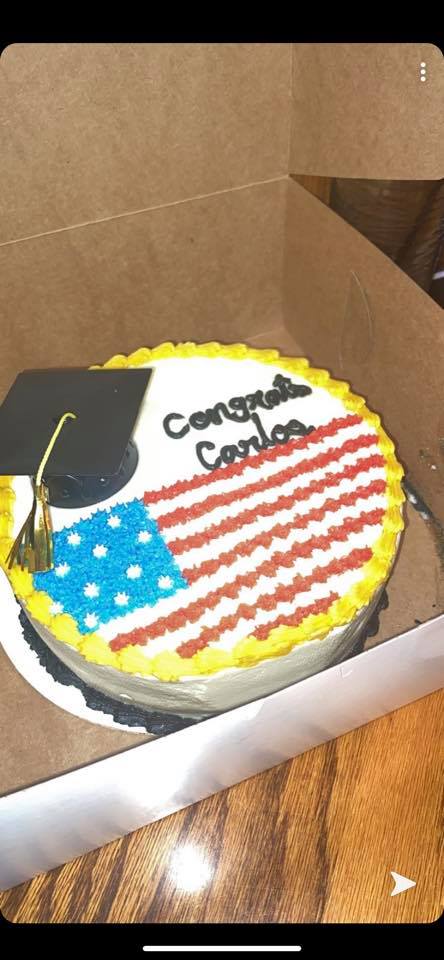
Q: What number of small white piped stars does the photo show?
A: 11